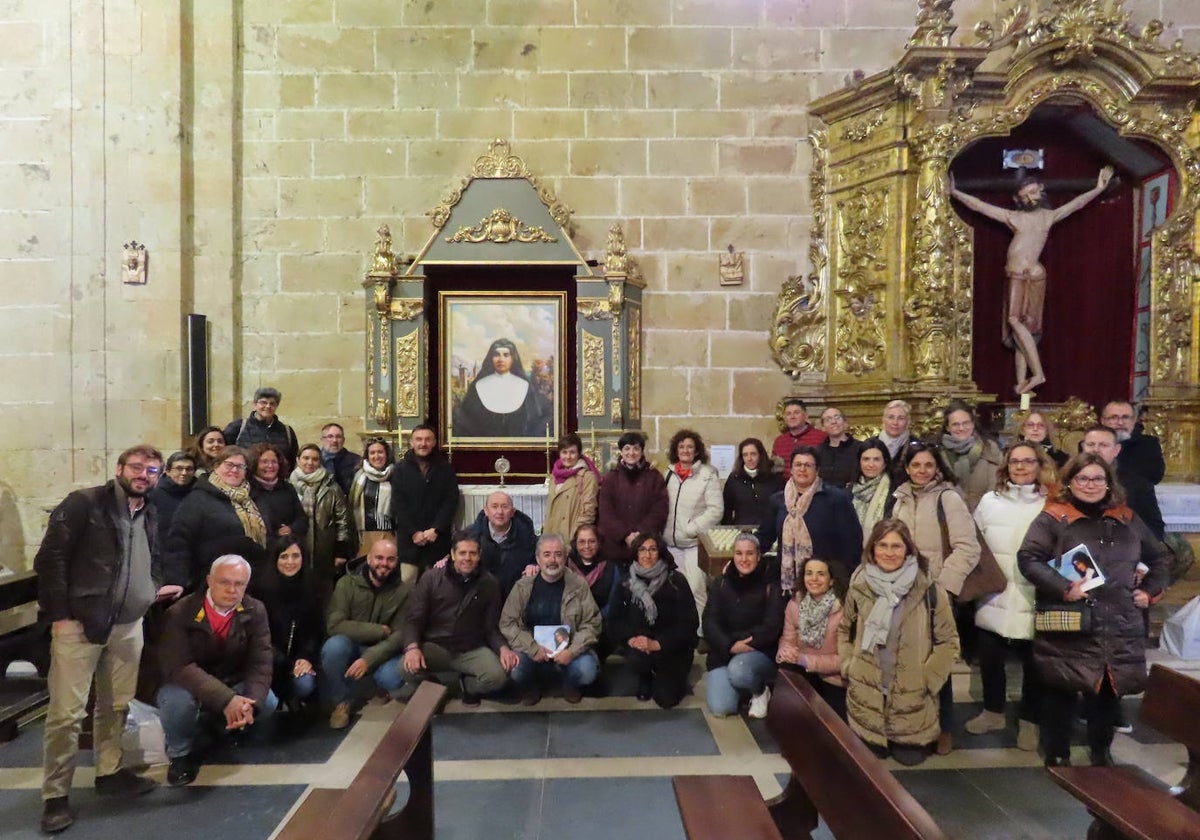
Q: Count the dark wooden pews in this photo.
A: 4